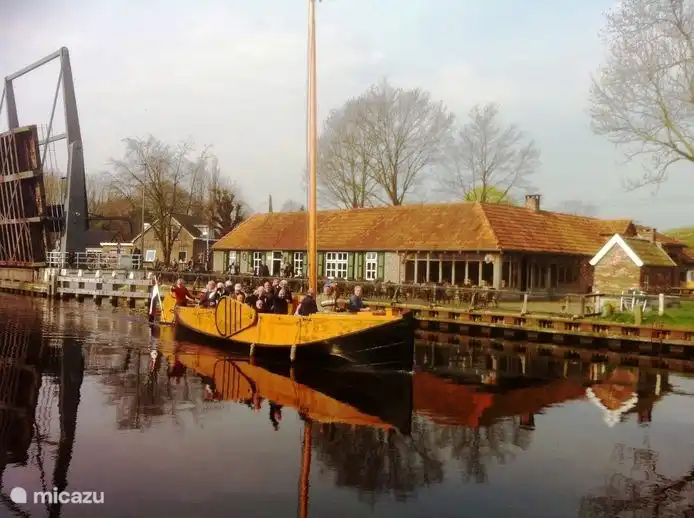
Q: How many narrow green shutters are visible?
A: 10